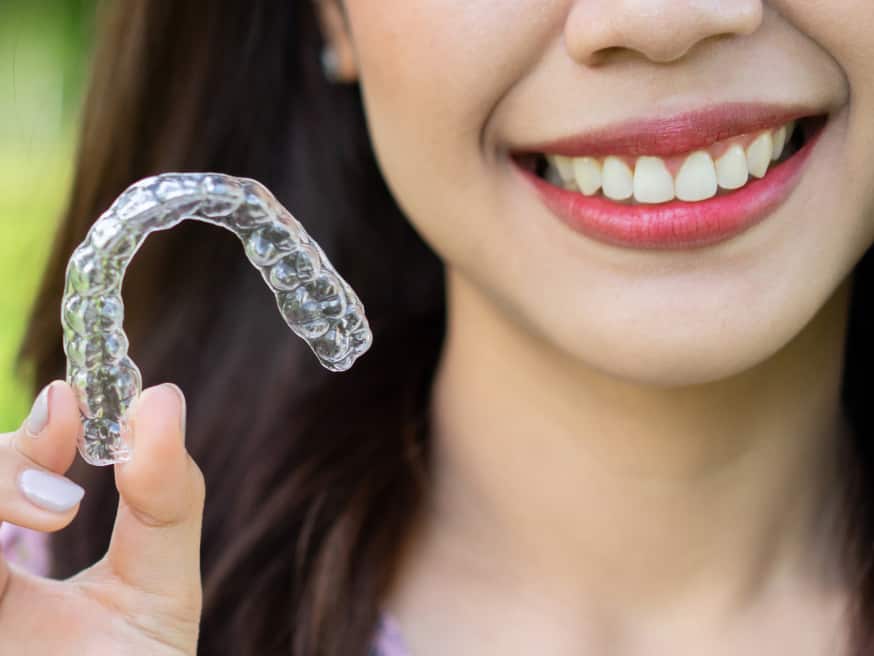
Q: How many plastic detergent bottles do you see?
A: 0